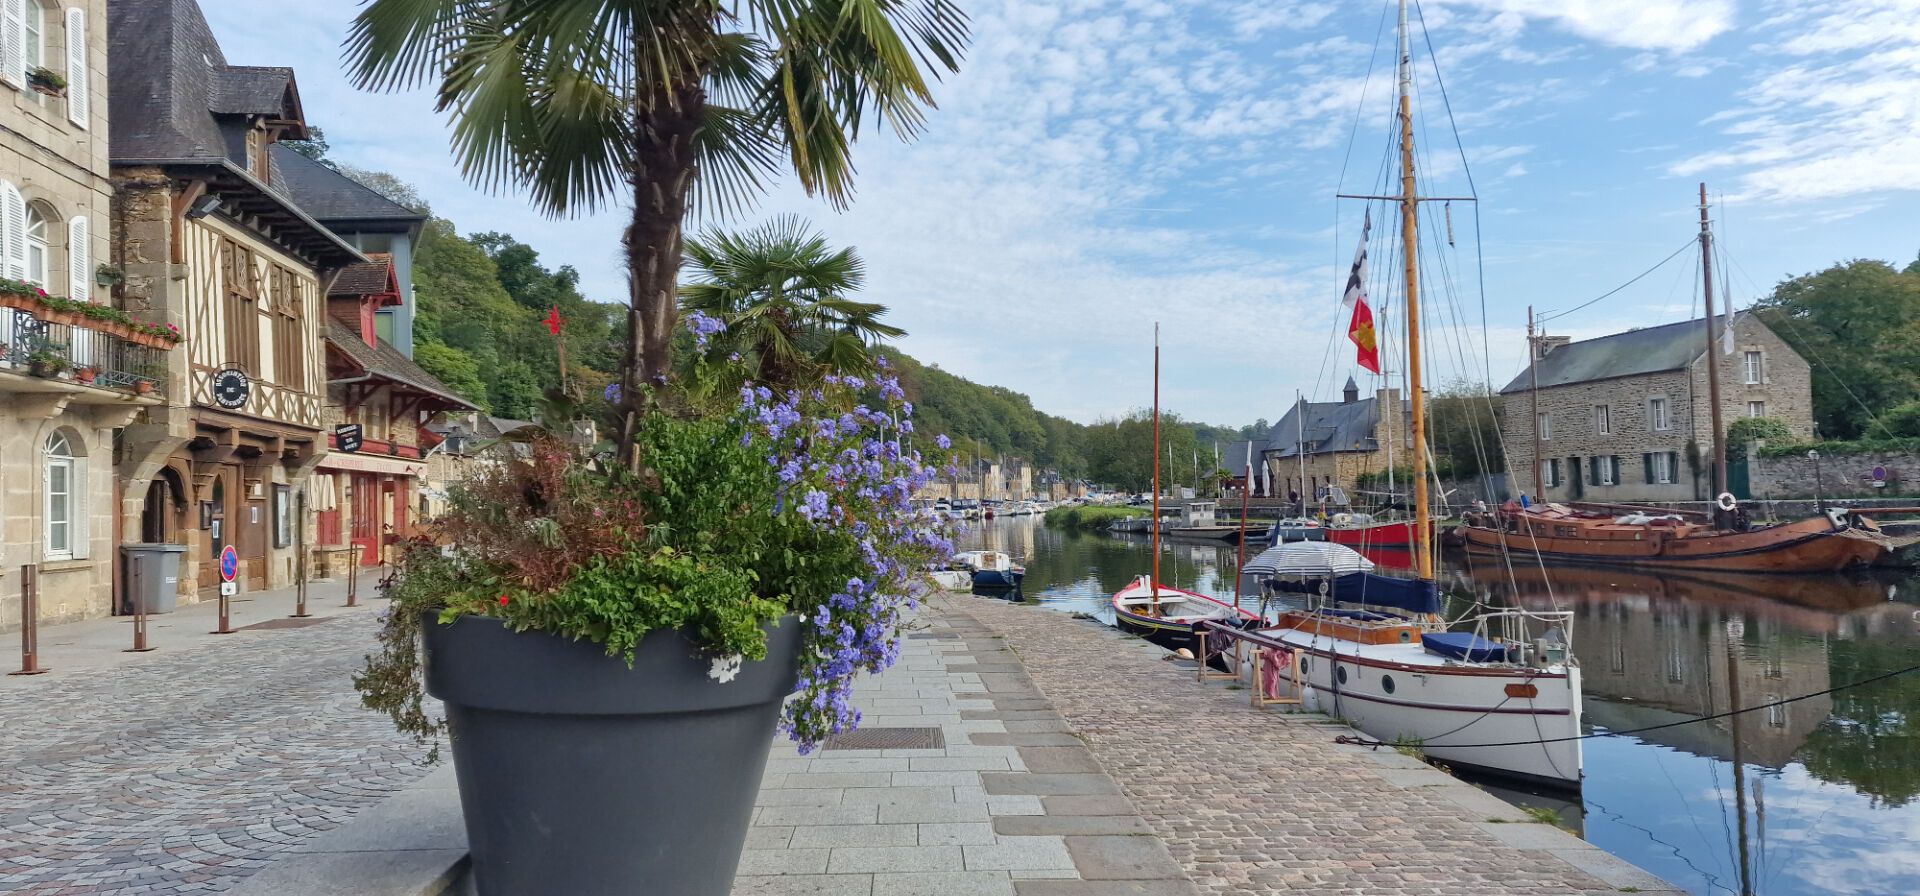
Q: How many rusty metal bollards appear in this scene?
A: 5